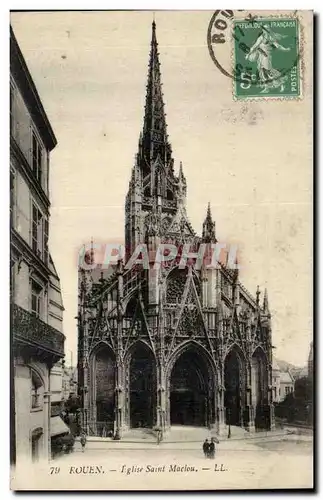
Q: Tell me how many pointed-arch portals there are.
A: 5